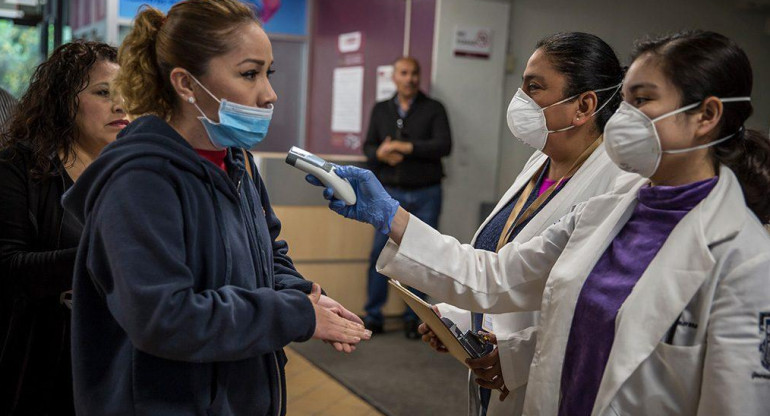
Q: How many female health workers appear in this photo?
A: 2